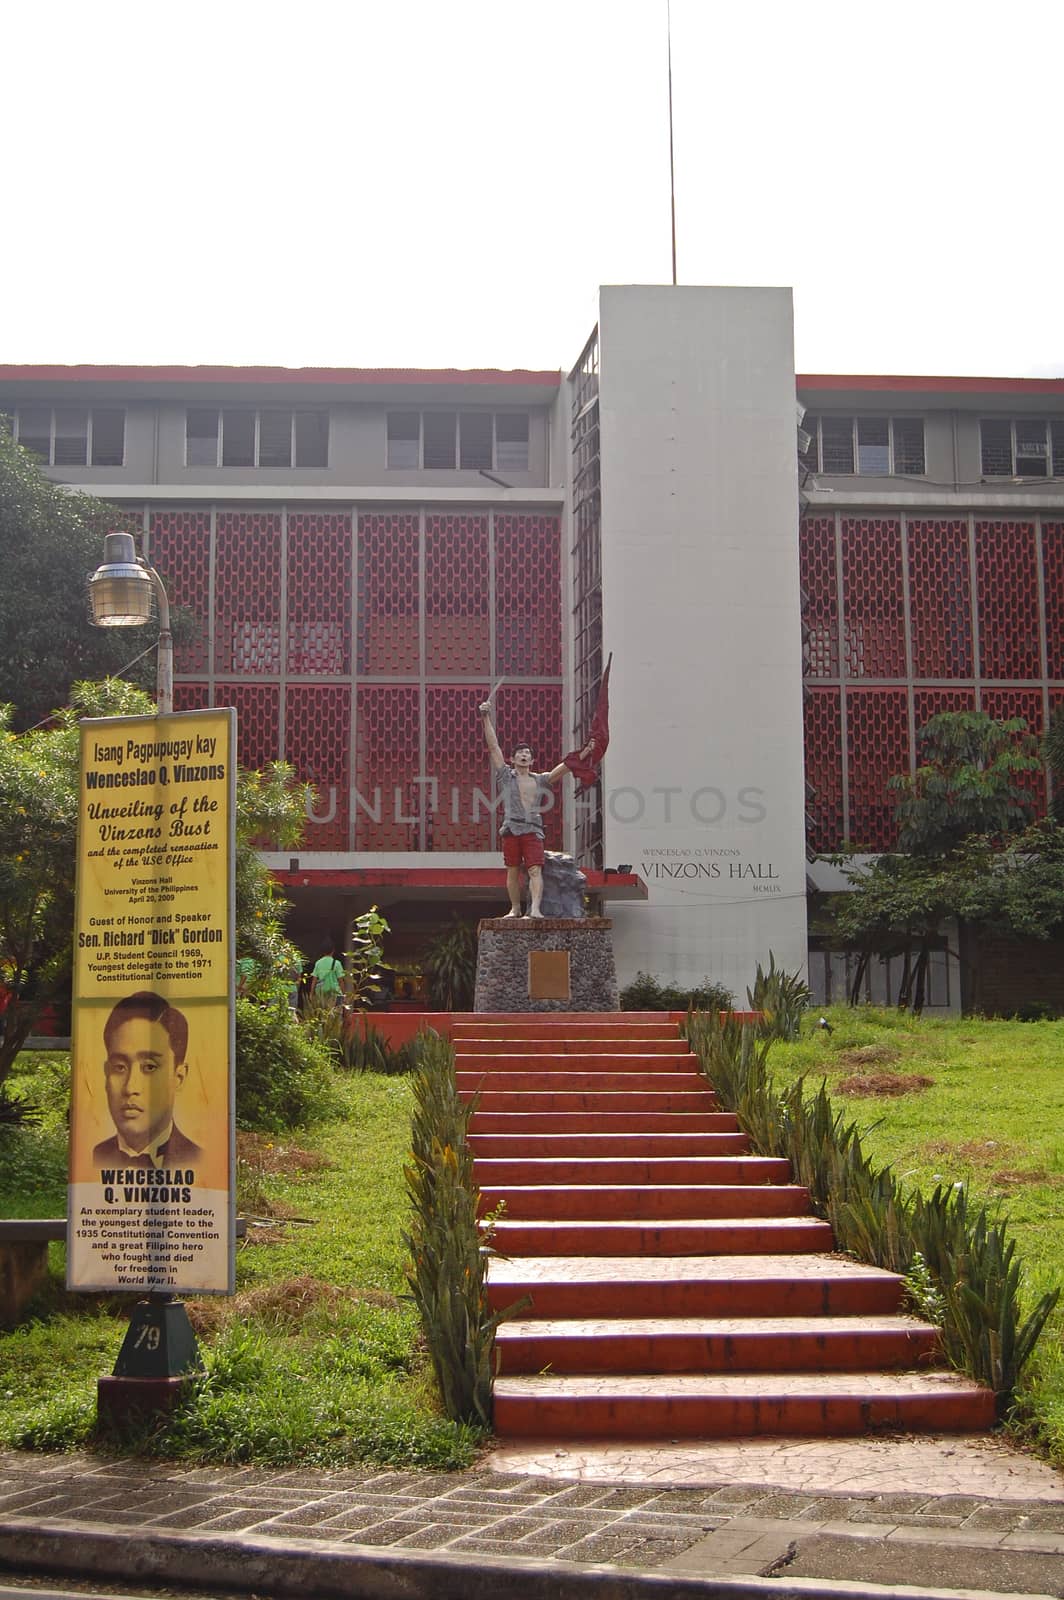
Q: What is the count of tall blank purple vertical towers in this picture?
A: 0